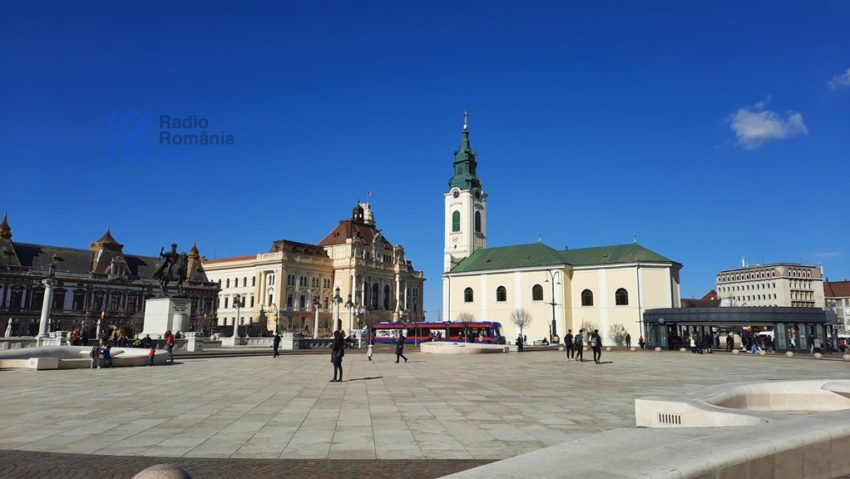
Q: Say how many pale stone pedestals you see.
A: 1